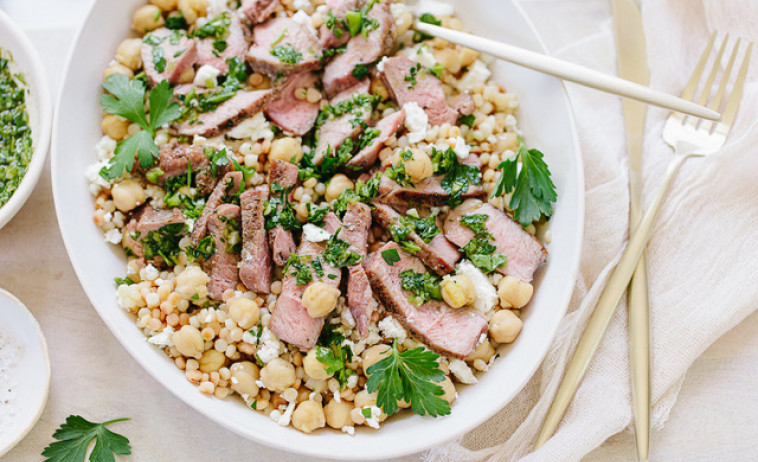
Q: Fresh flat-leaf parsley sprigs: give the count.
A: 4